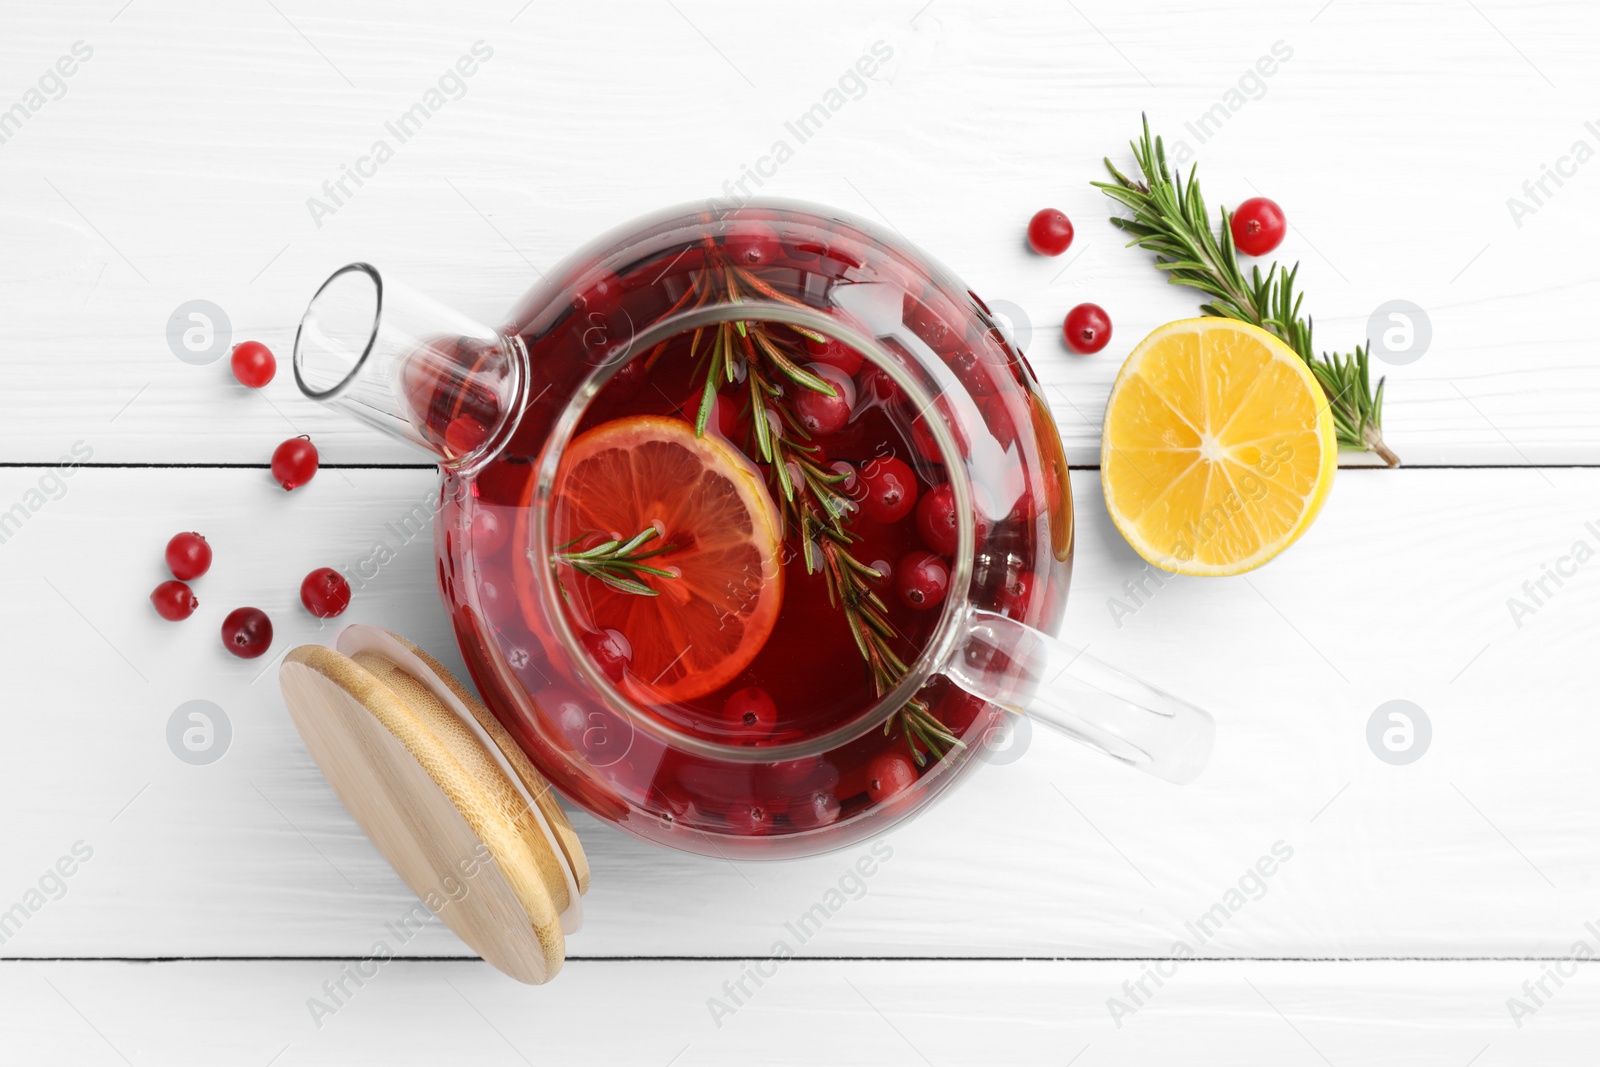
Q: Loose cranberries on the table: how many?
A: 9